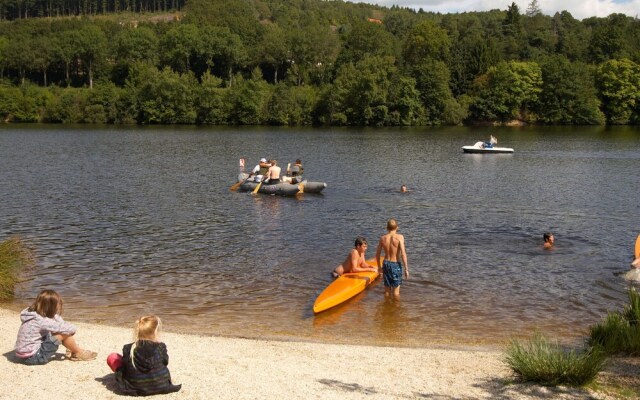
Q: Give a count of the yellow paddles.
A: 3